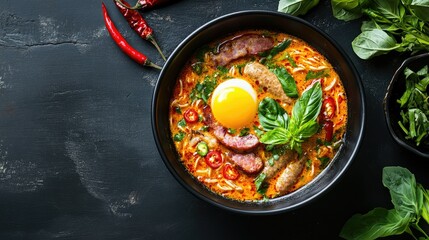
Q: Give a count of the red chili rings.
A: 4